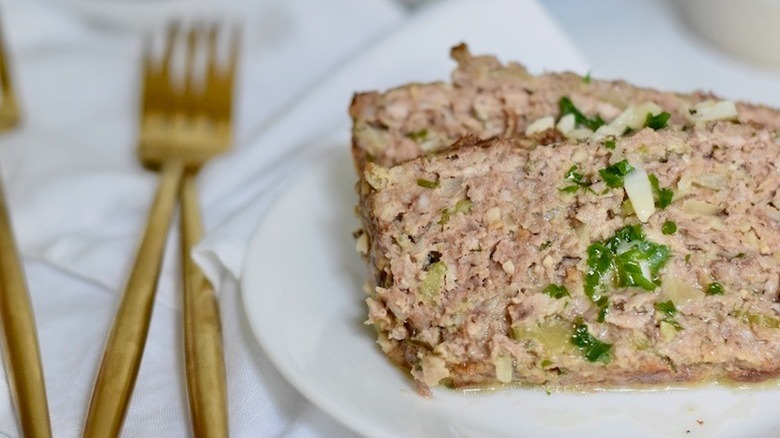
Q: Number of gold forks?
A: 3